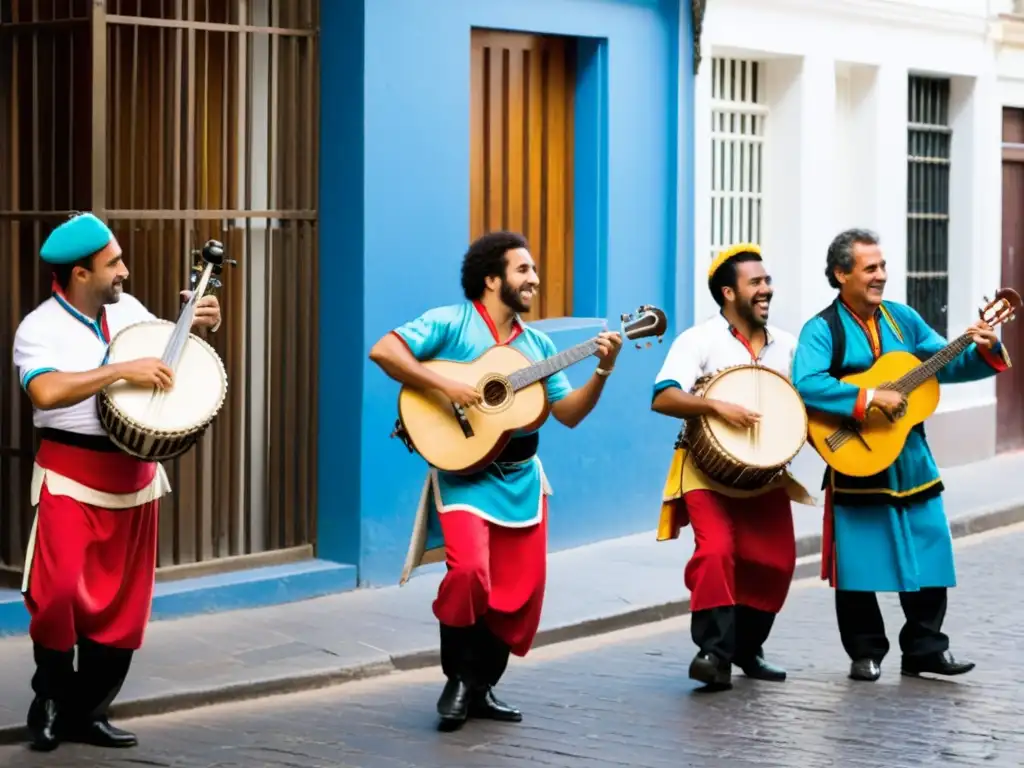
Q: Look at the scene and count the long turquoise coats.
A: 1